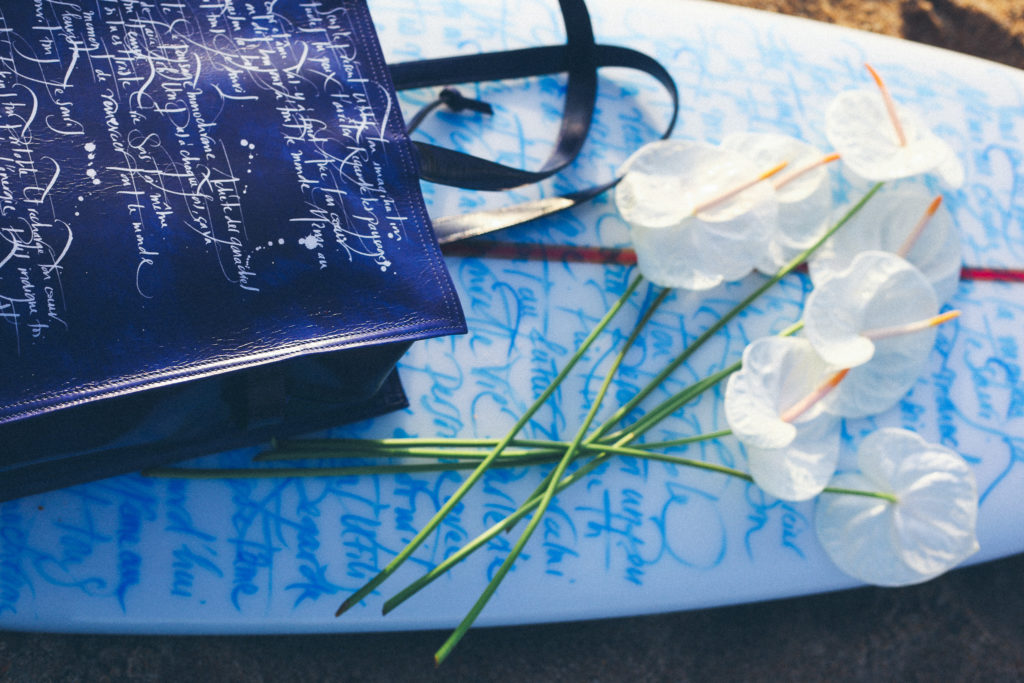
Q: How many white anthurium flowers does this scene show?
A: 7